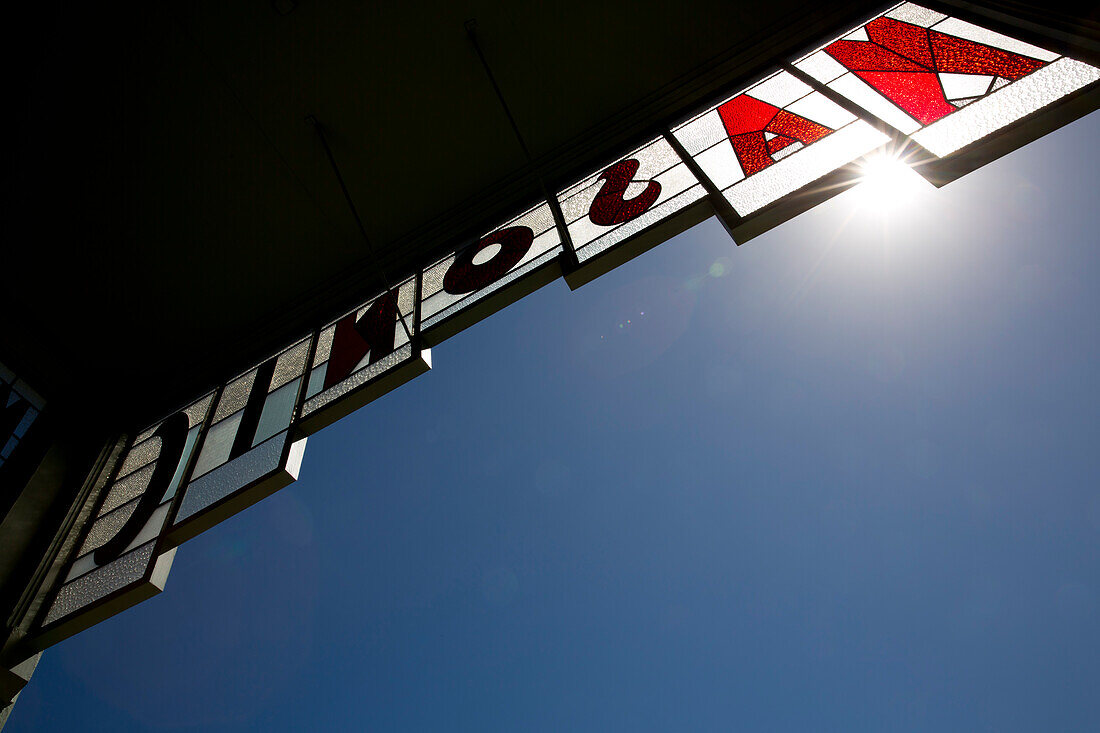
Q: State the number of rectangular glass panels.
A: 7